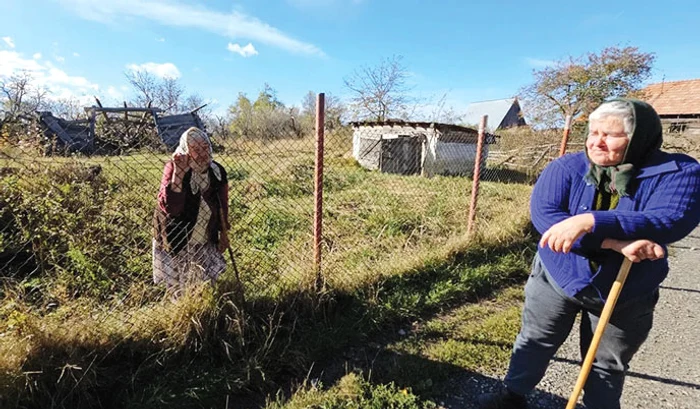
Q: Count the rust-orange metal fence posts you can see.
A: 3